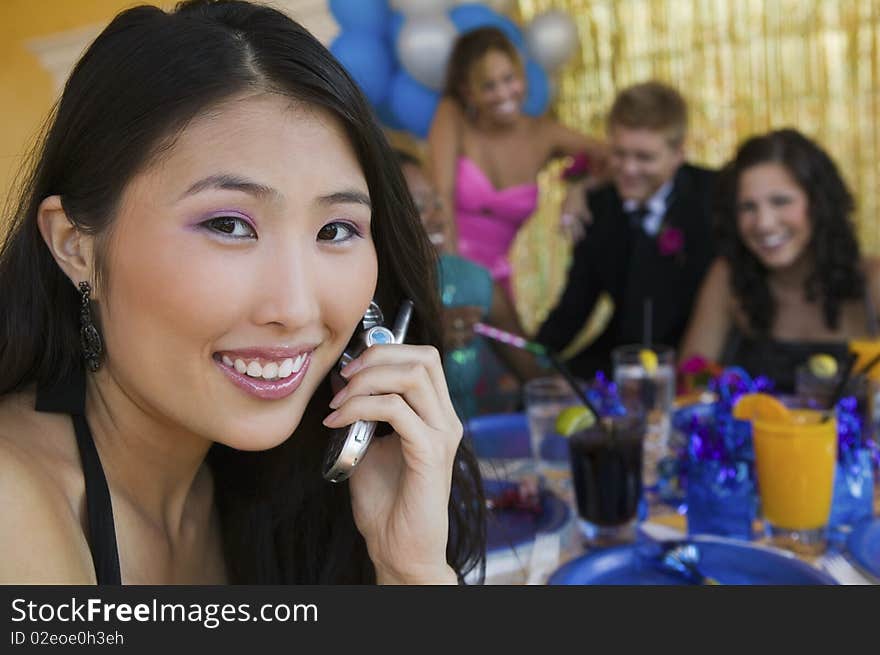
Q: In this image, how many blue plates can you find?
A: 4